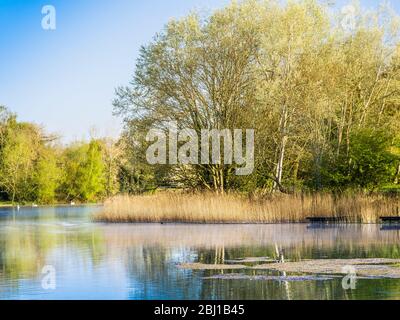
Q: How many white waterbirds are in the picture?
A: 3